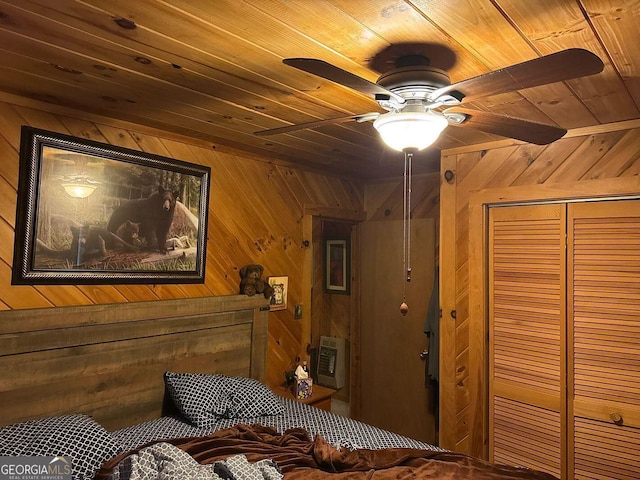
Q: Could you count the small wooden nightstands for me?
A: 1